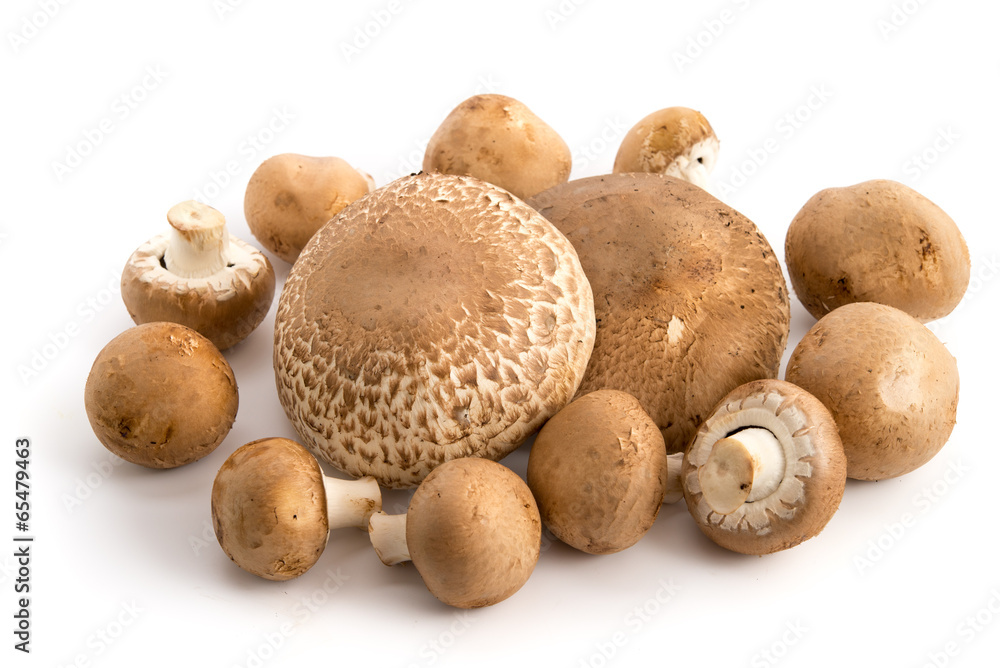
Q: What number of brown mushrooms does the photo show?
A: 13